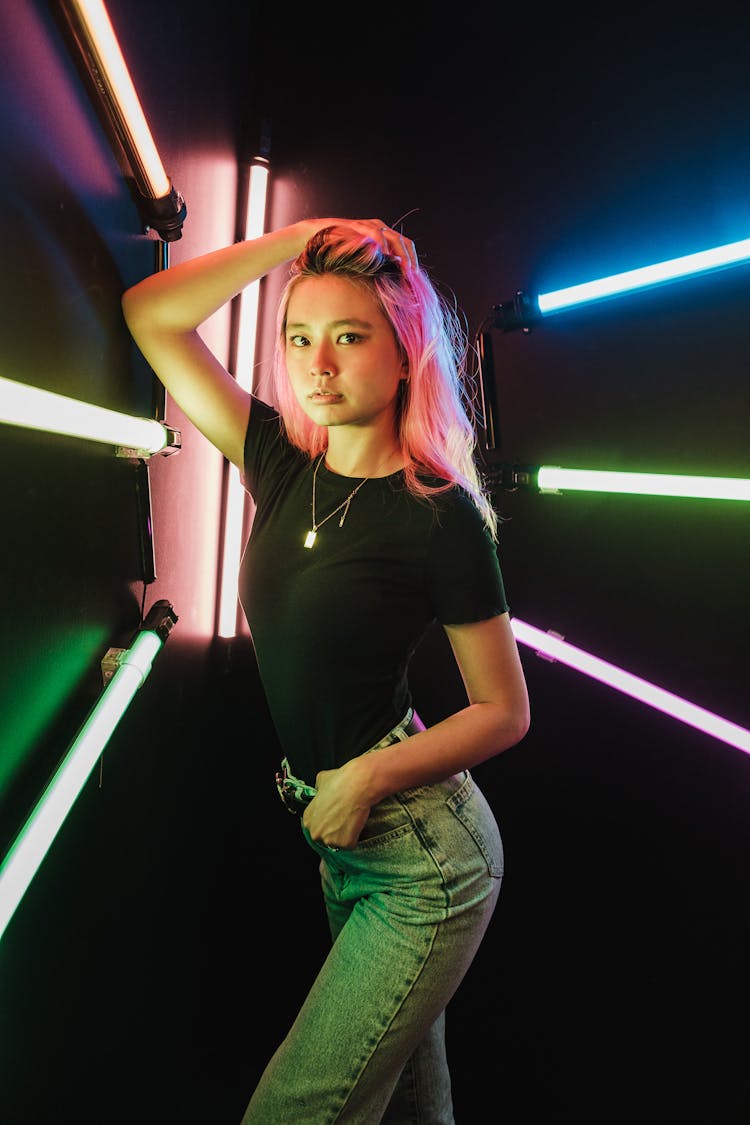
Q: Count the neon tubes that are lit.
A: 7